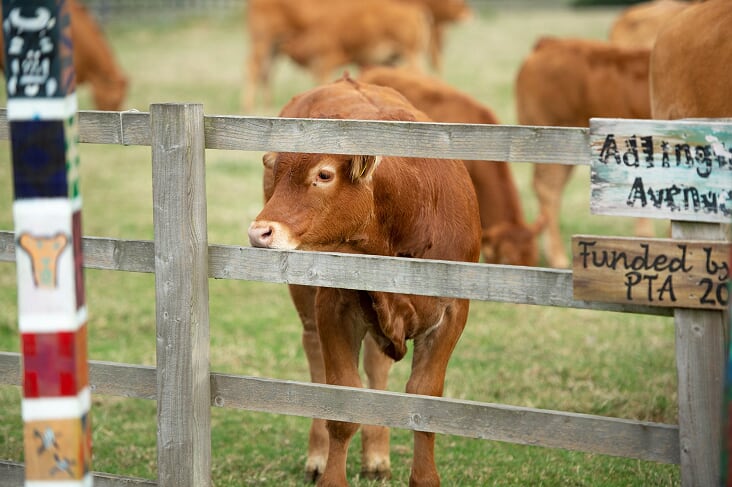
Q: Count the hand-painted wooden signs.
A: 2